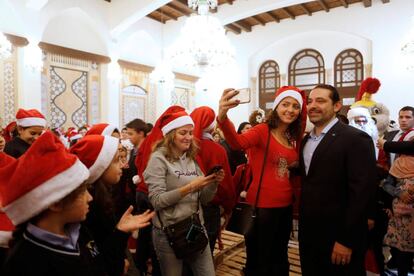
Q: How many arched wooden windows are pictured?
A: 3